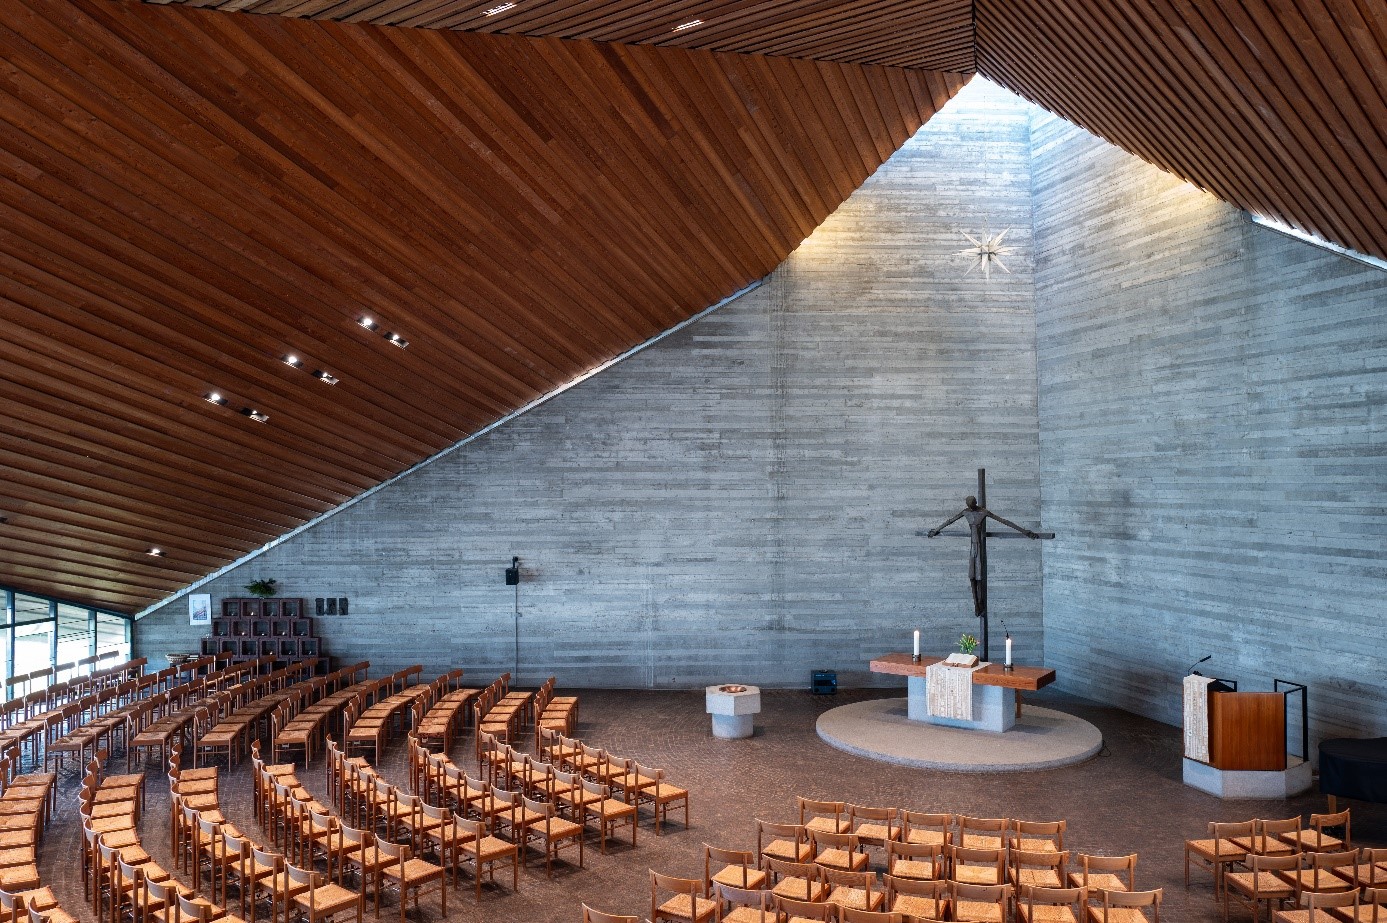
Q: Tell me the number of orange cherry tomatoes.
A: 0